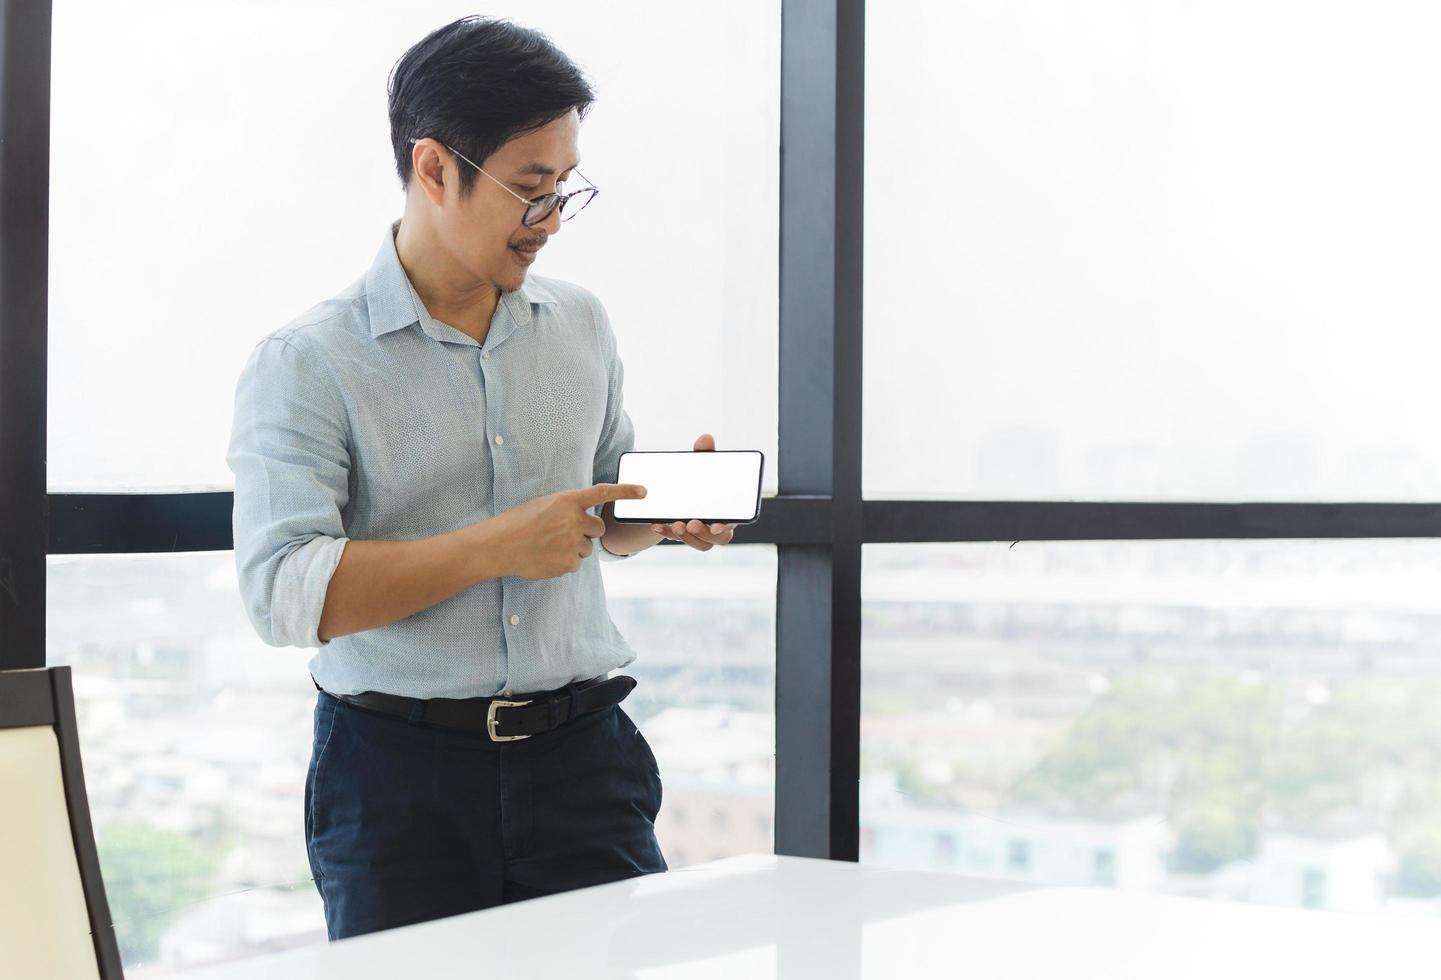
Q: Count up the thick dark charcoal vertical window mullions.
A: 2